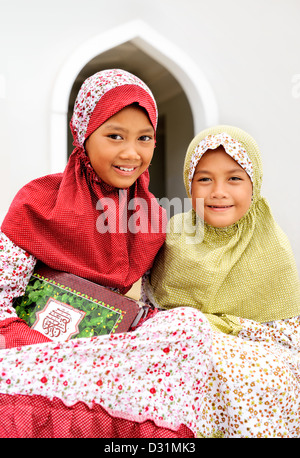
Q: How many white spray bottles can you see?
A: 0